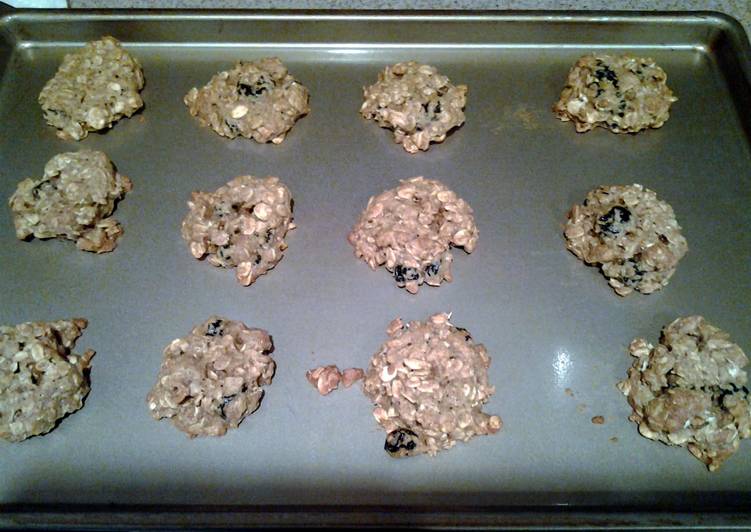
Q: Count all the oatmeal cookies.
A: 12